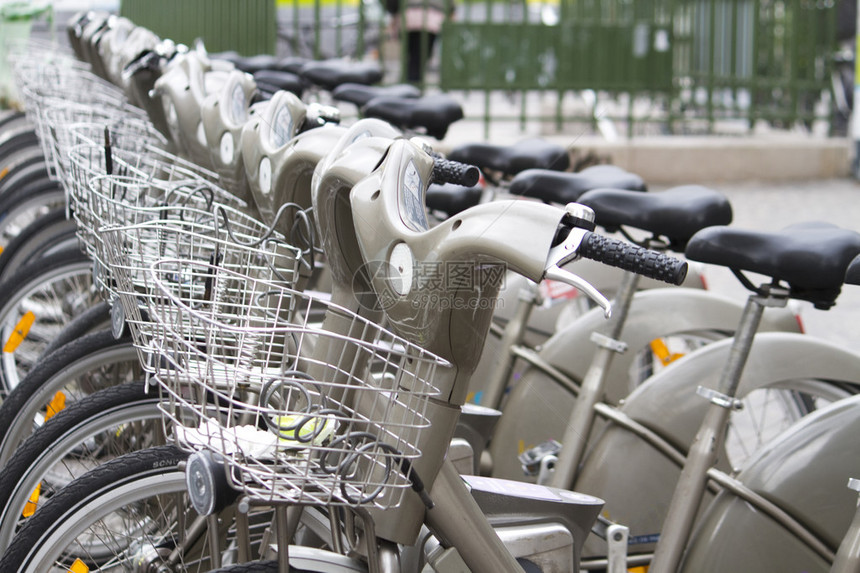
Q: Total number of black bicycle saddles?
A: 13